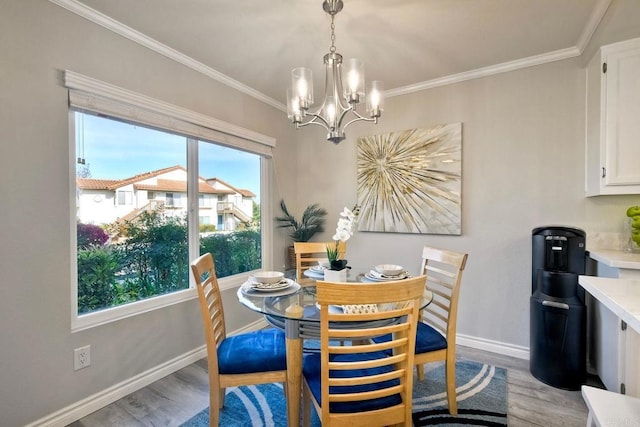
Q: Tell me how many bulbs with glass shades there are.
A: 5